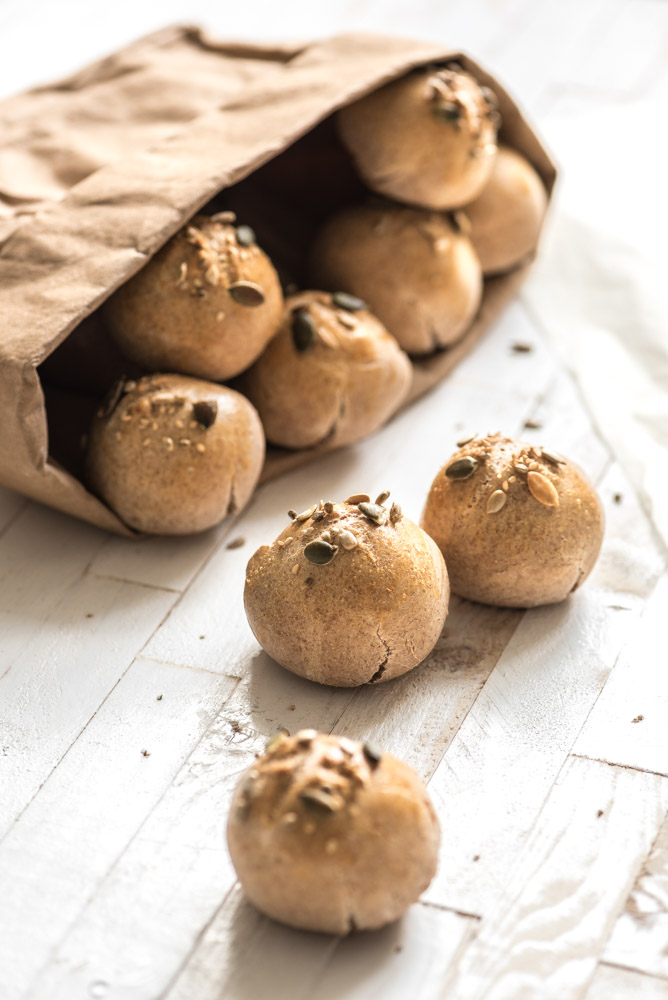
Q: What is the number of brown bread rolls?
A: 9